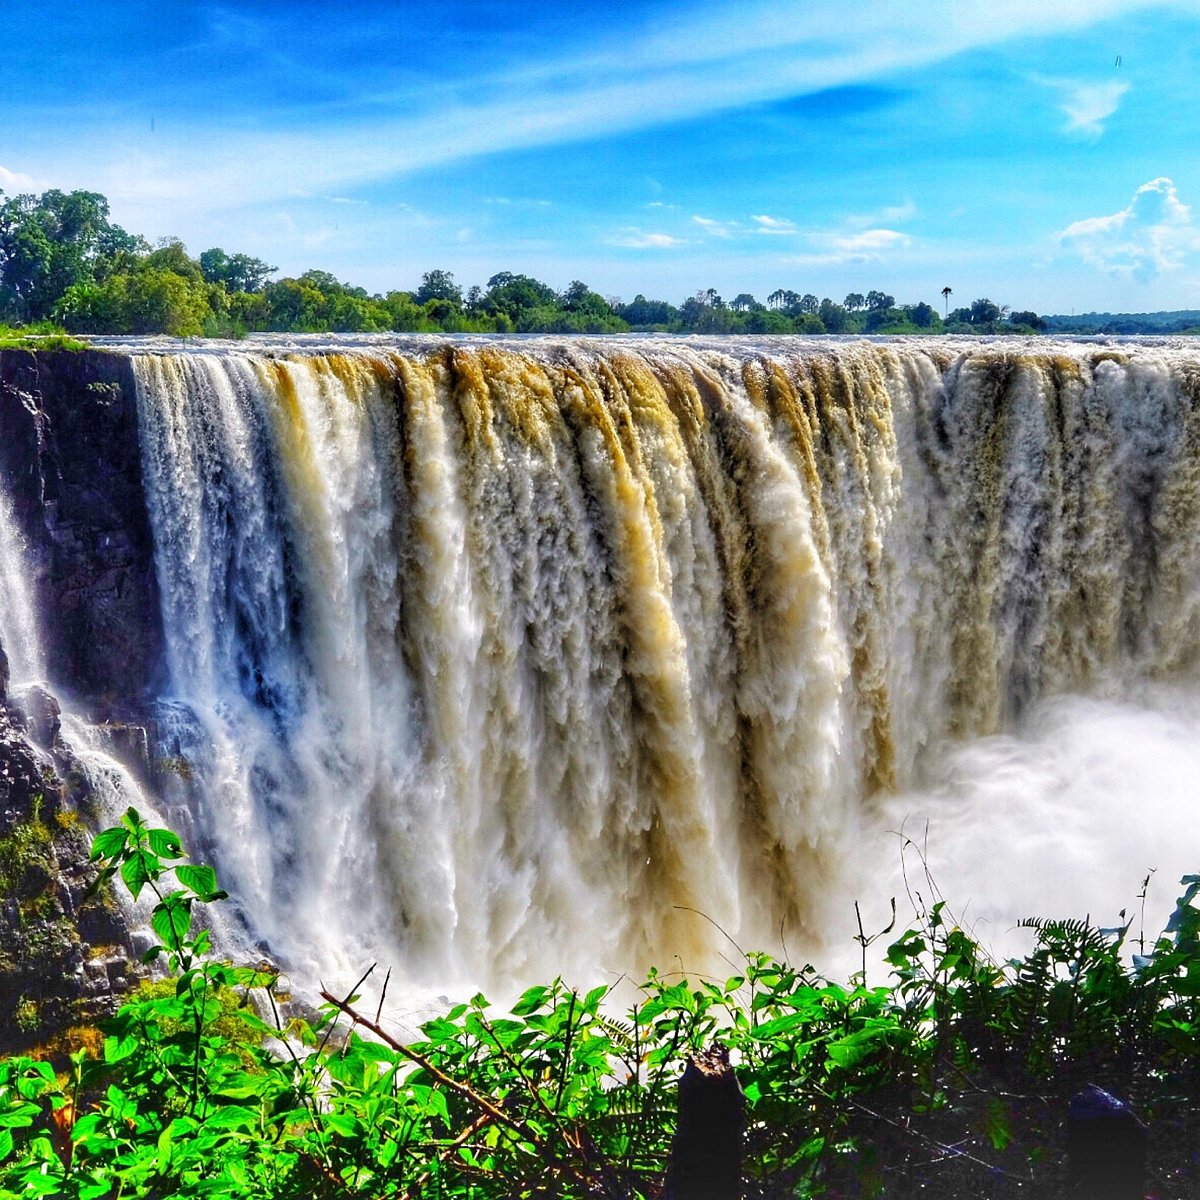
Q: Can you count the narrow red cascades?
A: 0